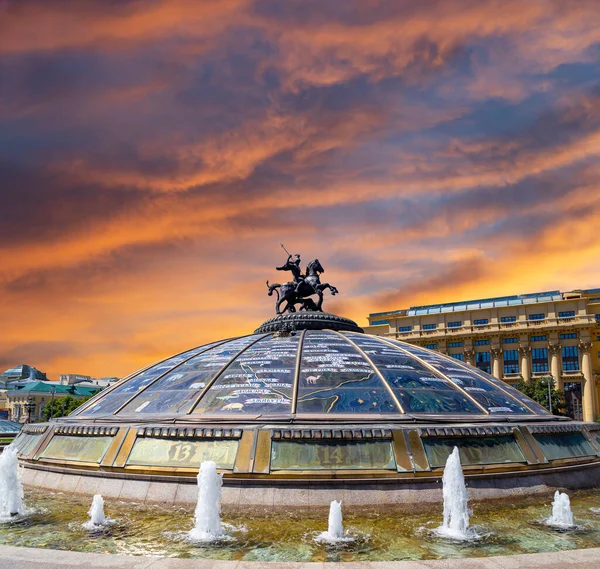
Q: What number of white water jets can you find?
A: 6